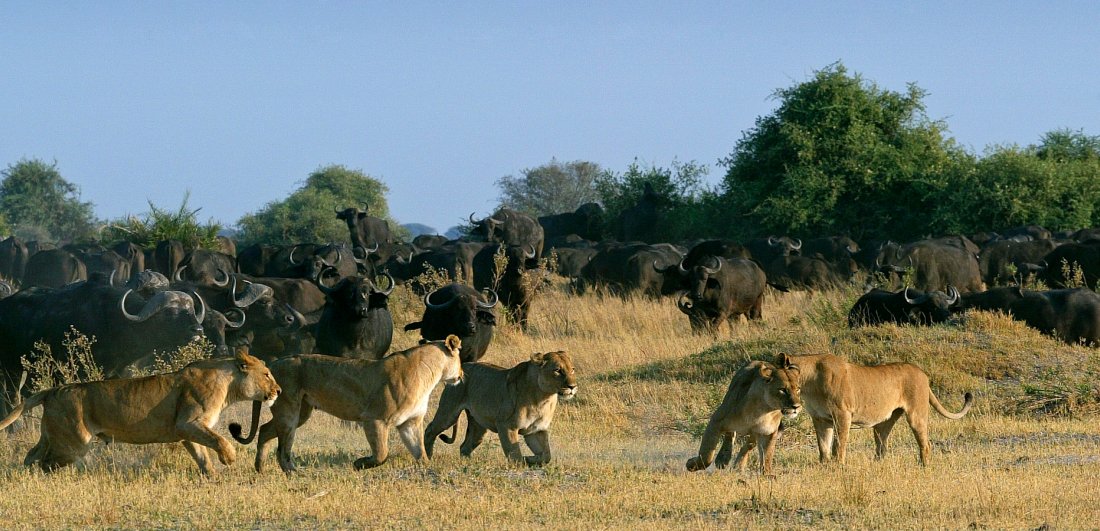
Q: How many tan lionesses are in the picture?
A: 5